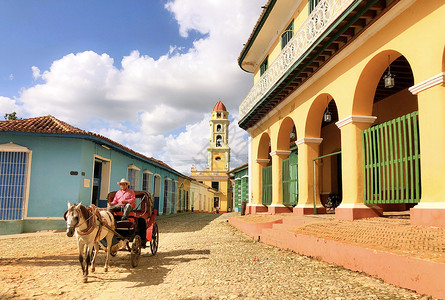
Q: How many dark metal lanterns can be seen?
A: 3